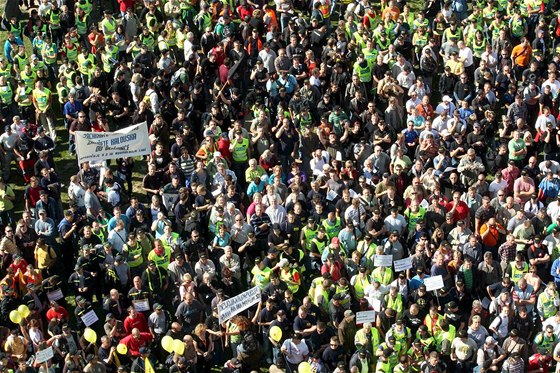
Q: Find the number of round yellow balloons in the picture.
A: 8